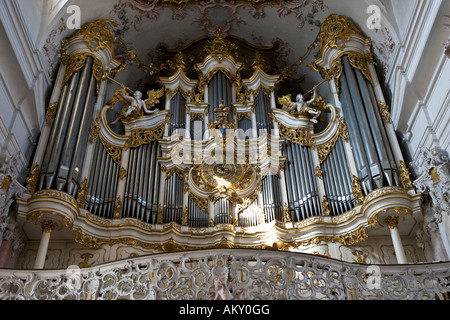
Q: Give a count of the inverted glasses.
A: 0